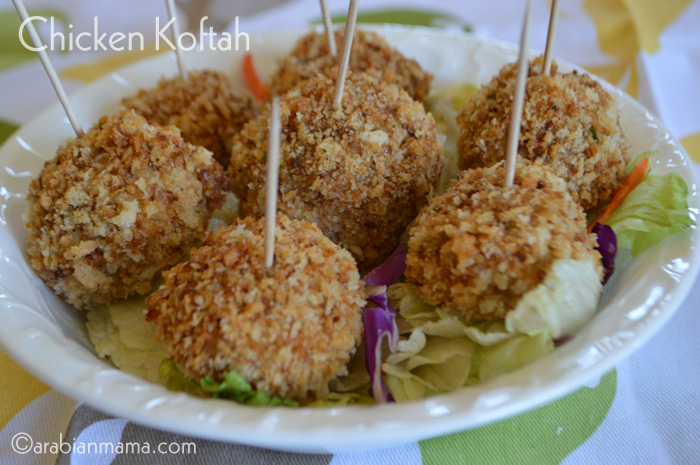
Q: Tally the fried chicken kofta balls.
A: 7